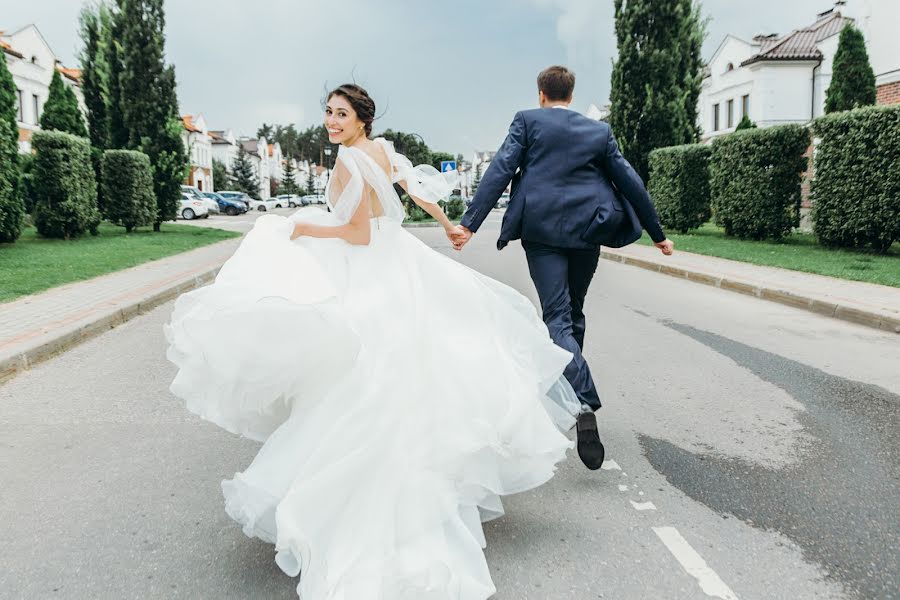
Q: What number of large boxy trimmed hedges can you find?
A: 5